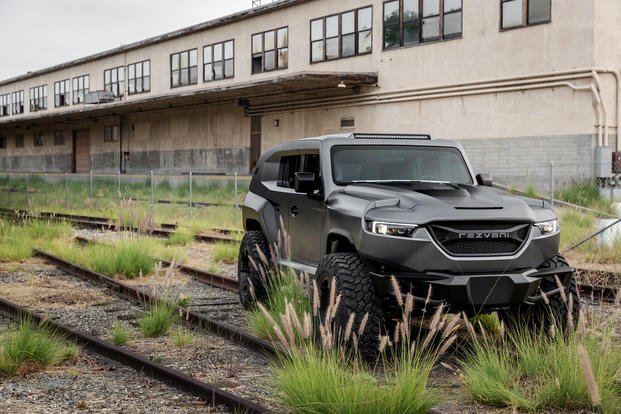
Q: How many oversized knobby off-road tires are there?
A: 3